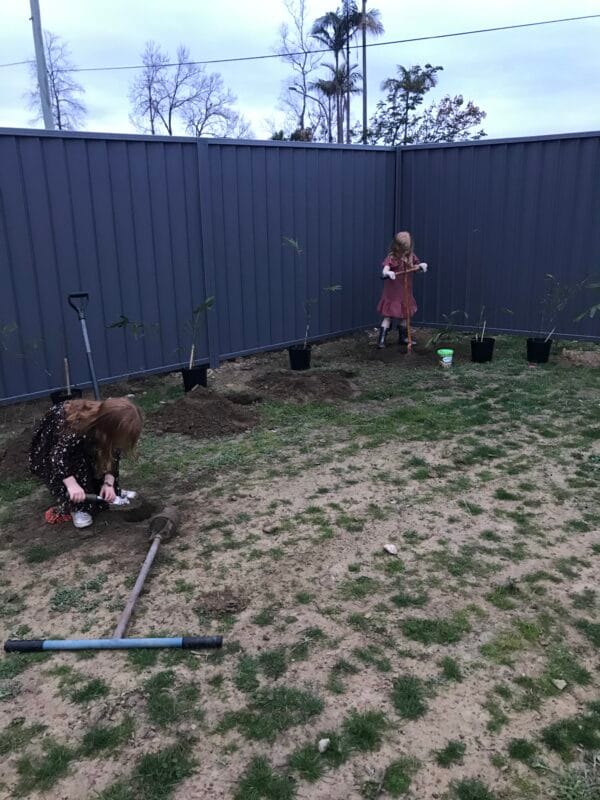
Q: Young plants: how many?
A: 5